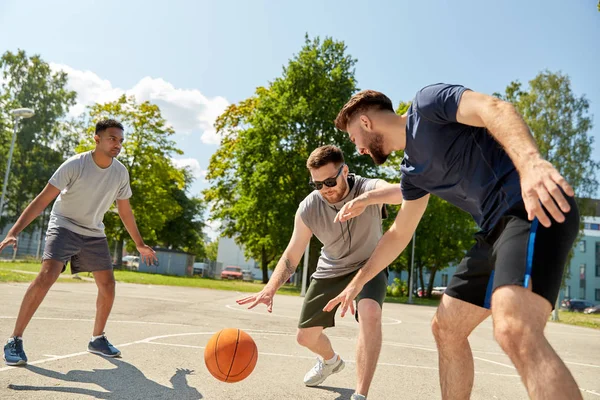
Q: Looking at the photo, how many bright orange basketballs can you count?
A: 1